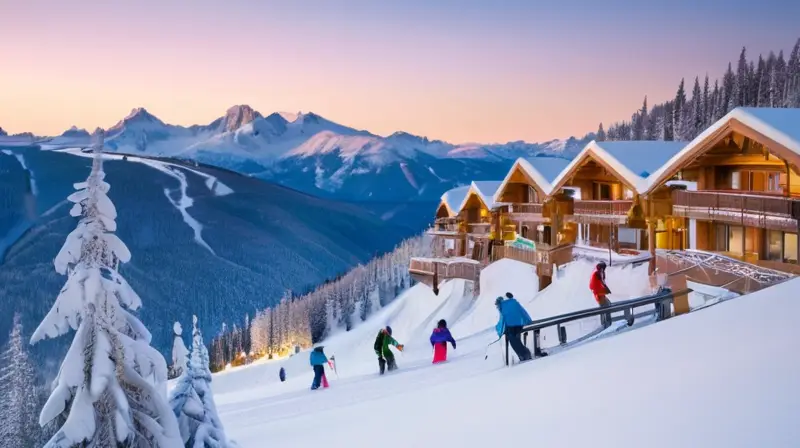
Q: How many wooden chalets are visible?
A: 5